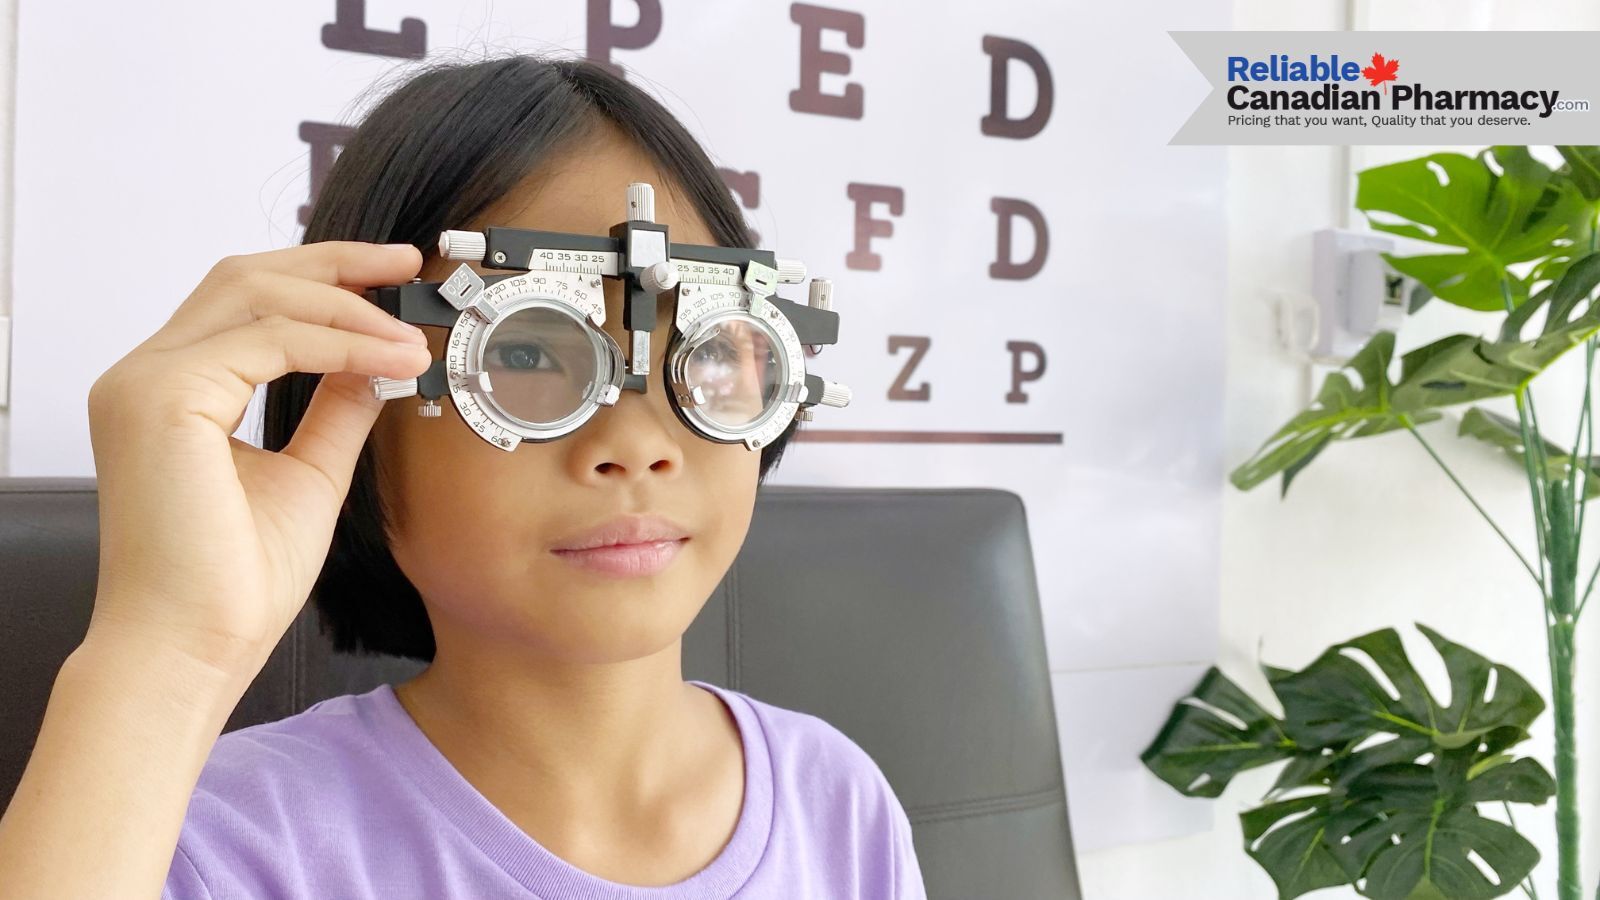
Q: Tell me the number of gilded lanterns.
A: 0